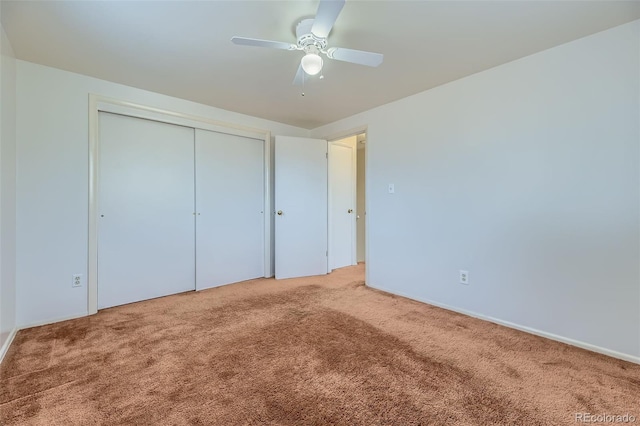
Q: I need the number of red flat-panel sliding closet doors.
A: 0